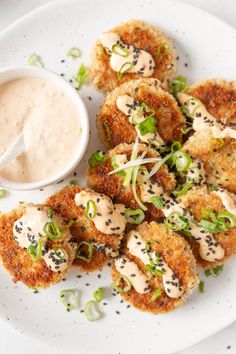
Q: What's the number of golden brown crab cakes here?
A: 9